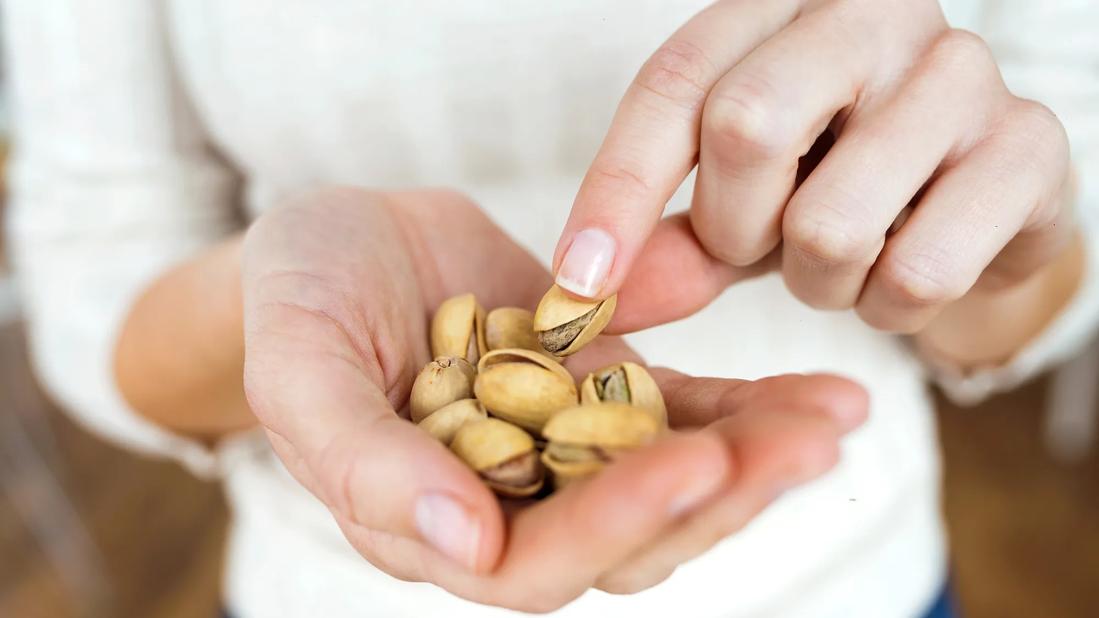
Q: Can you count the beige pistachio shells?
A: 9